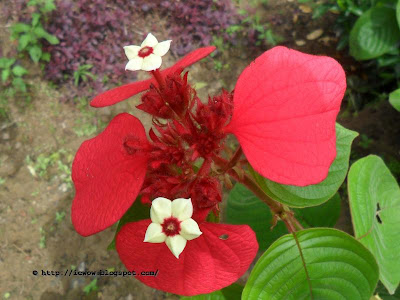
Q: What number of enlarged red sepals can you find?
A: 4